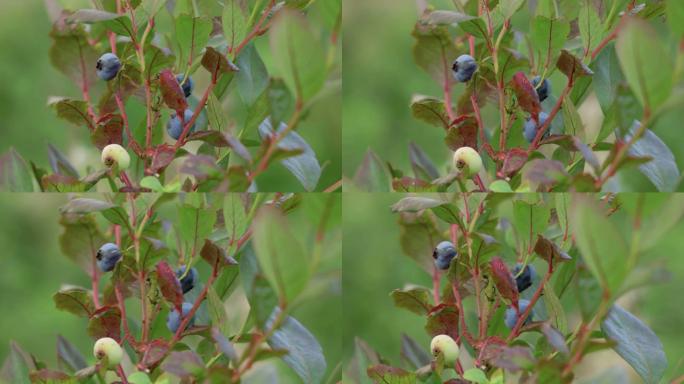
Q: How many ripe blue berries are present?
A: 12